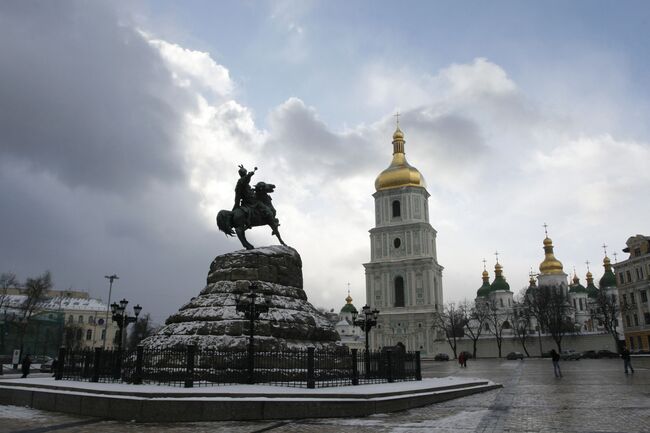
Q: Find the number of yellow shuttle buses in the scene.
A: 0